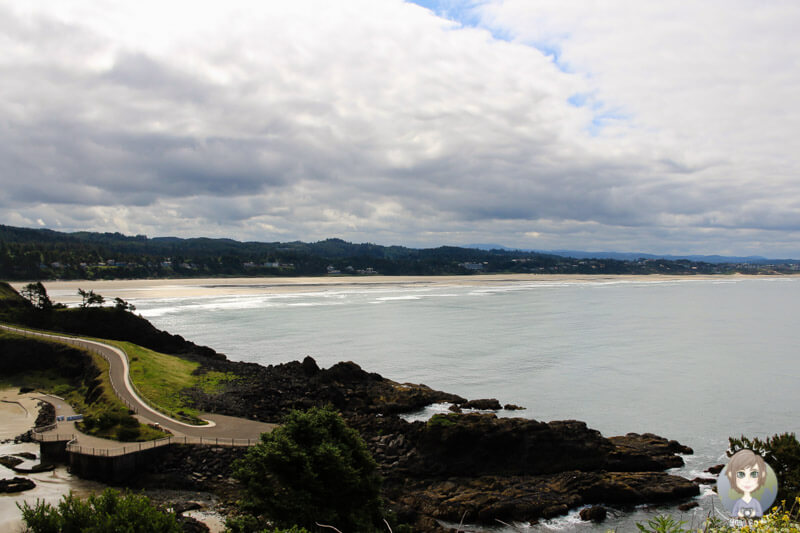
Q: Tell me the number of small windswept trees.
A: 3